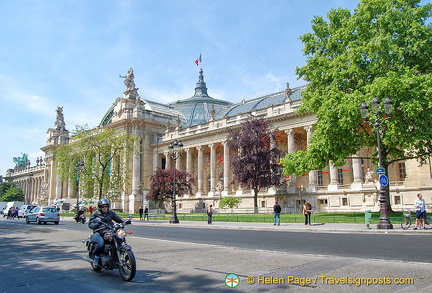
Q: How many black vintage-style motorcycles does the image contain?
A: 1